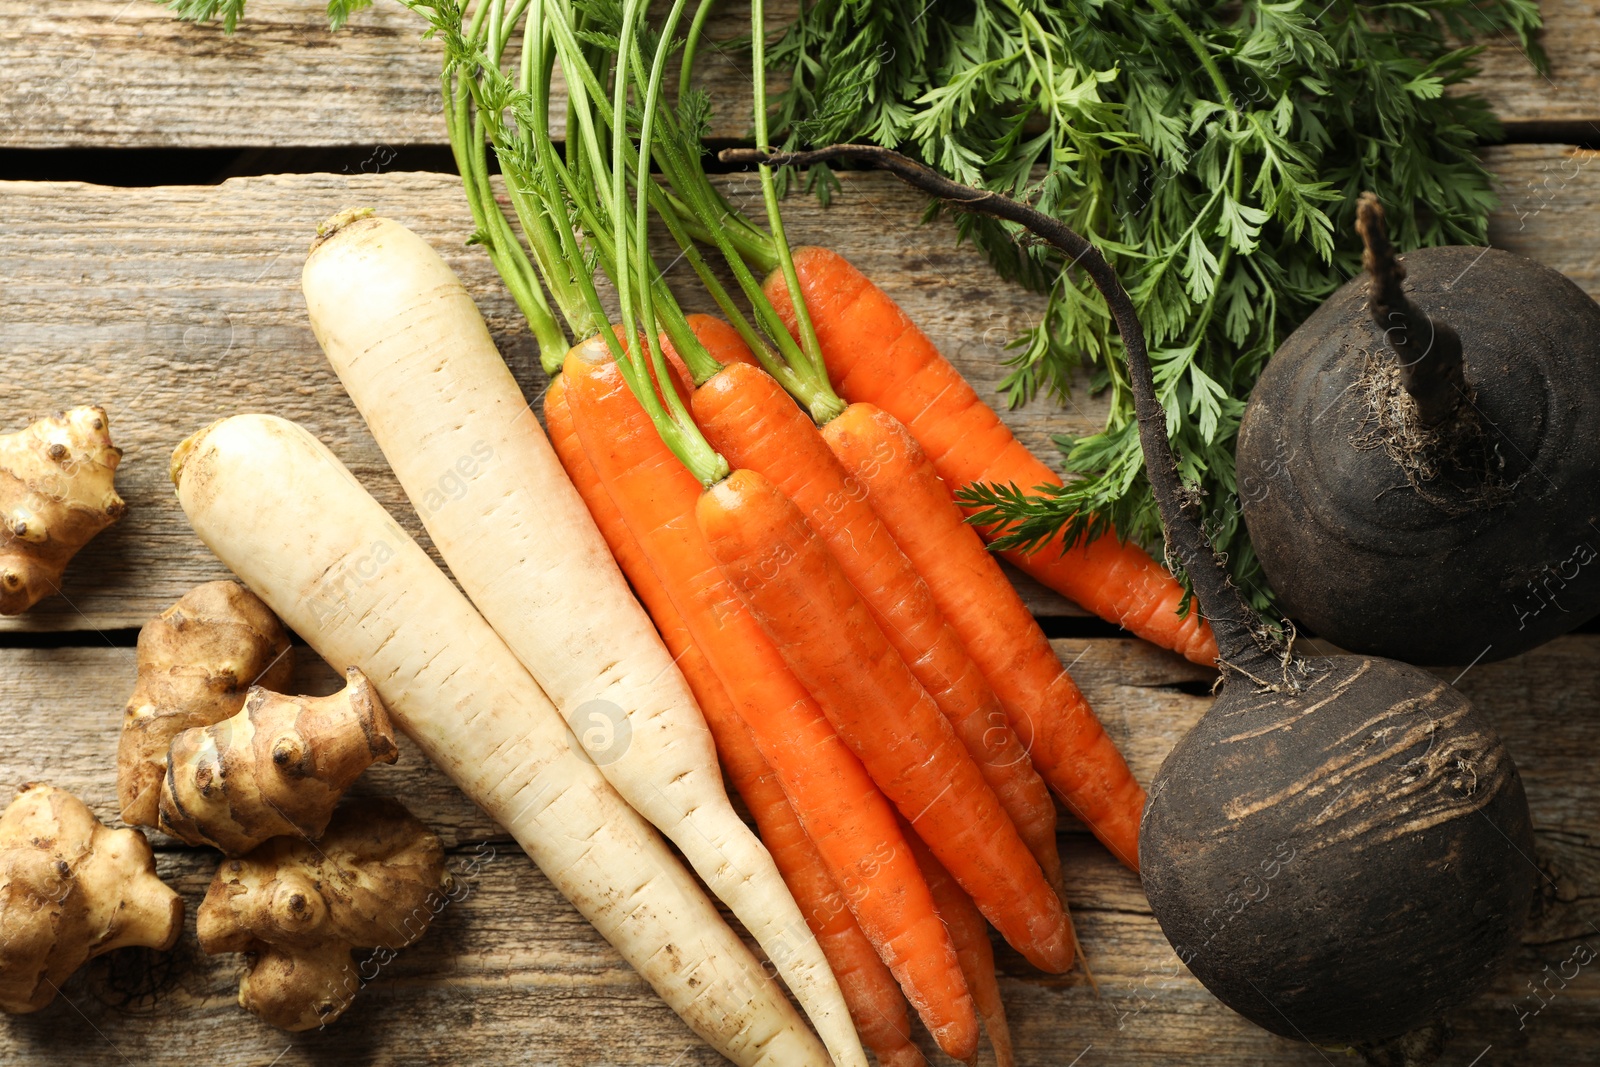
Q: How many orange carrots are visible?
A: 7